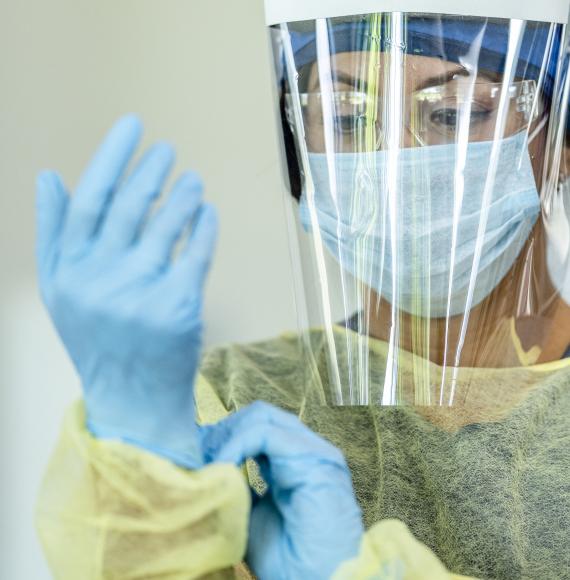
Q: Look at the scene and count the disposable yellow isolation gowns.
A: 1